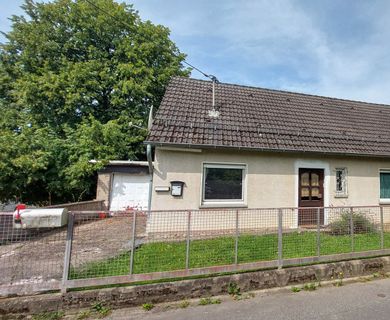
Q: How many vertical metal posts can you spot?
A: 8